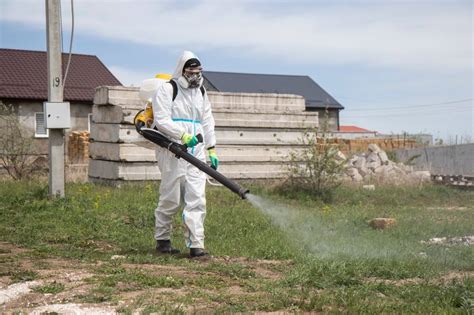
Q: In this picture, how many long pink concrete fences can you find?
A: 0